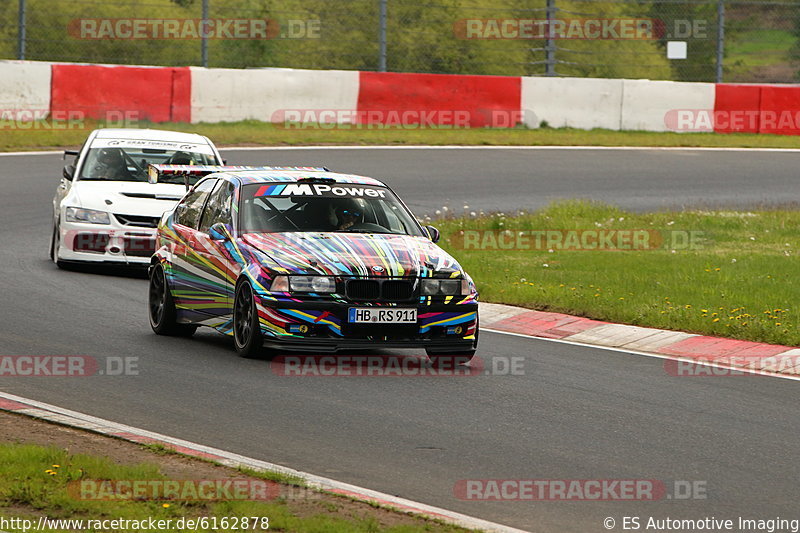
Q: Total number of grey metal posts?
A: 5